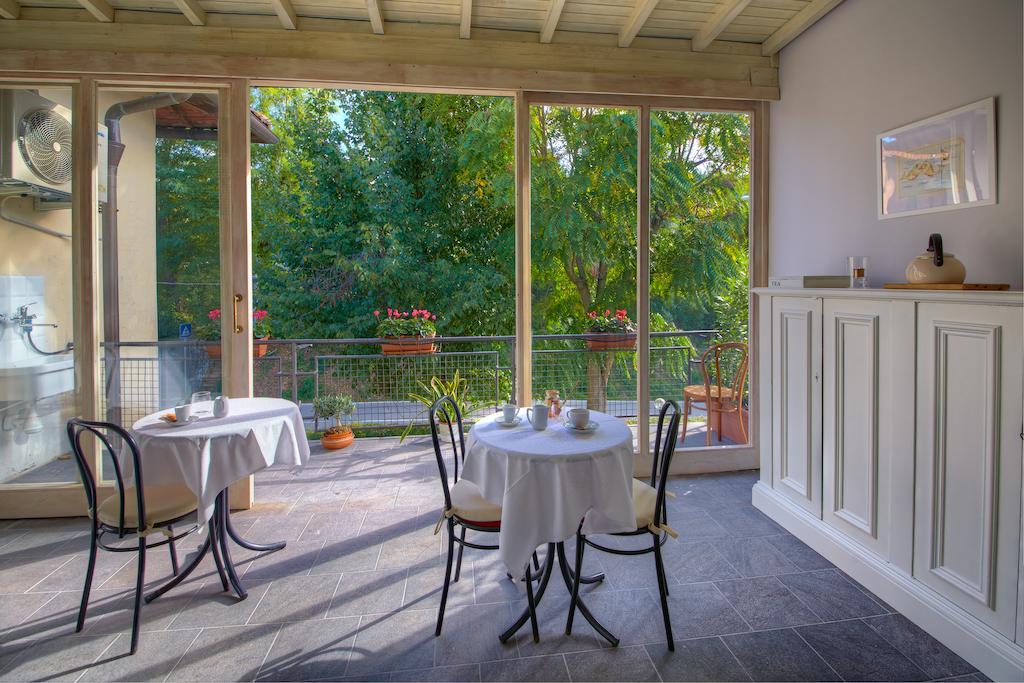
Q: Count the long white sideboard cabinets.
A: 1